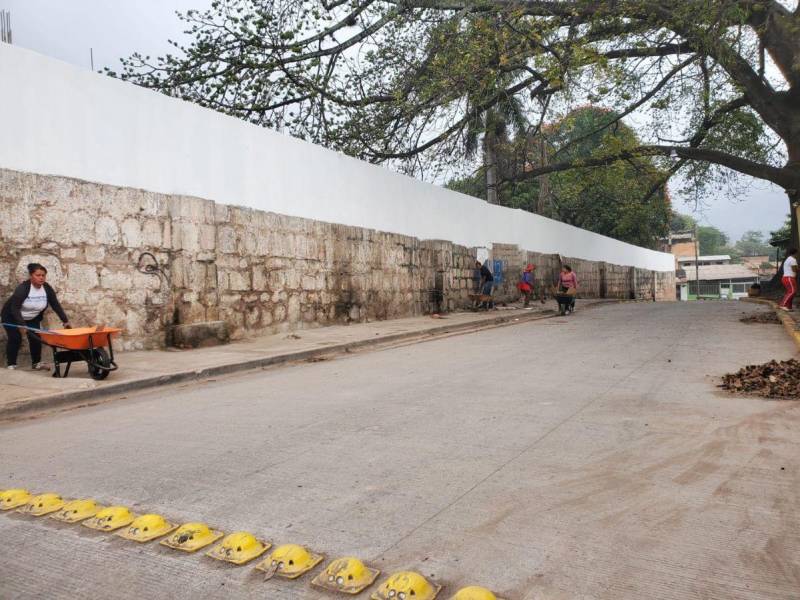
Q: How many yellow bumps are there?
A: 11